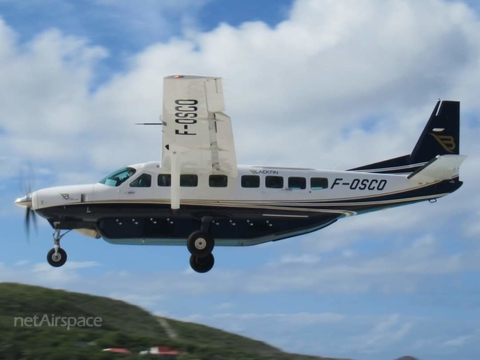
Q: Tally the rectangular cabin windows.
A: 7